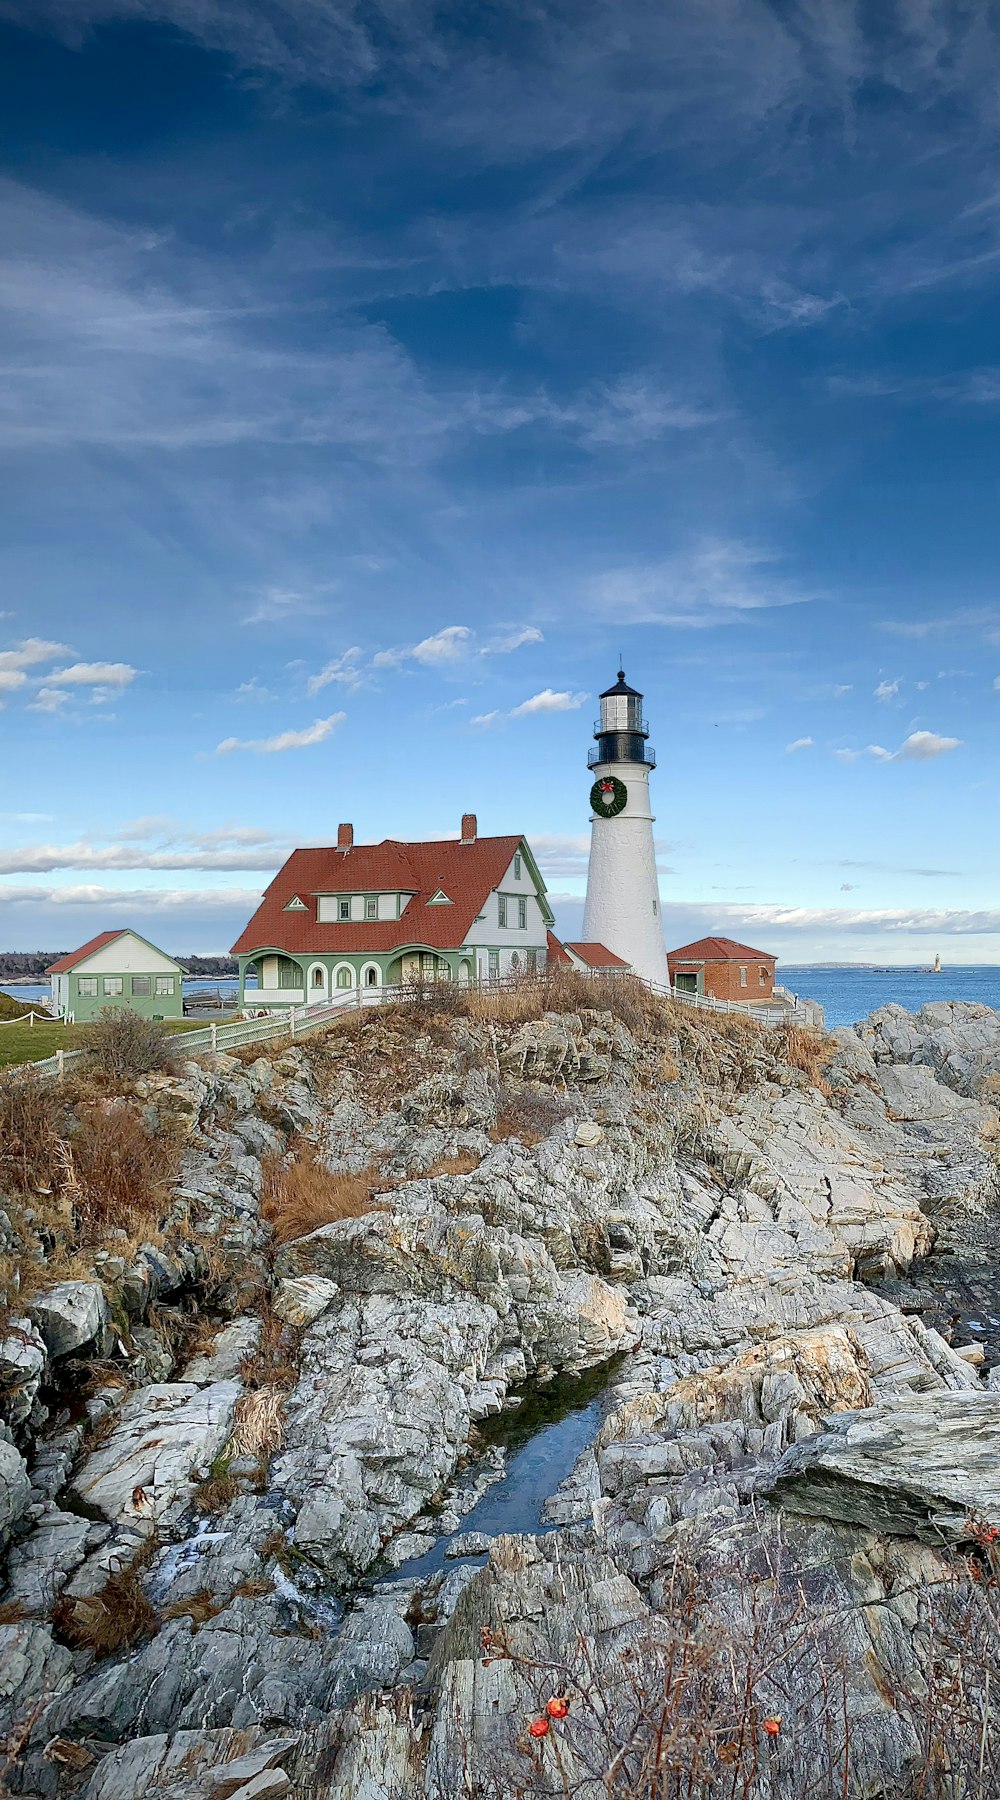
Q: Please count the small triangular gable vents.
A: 2